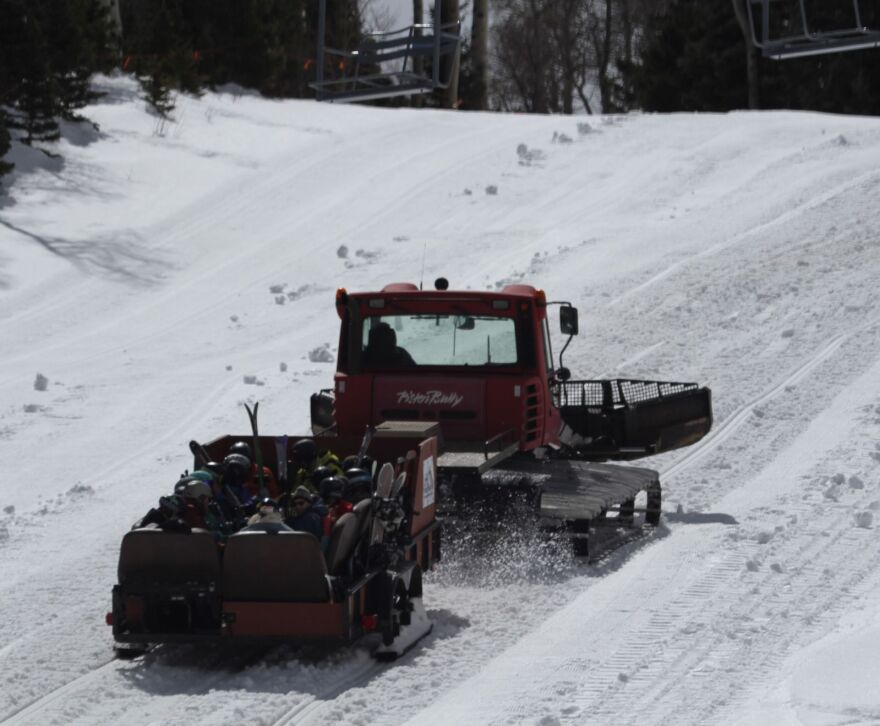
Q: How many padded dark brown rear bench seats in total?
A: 2